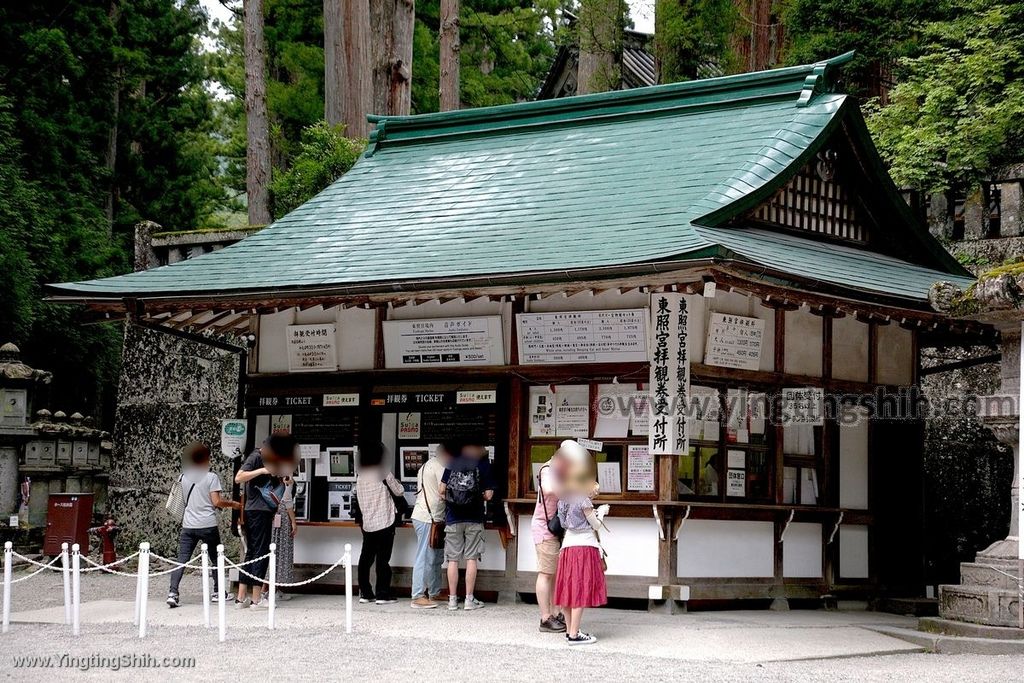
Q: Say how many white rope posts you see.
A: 9